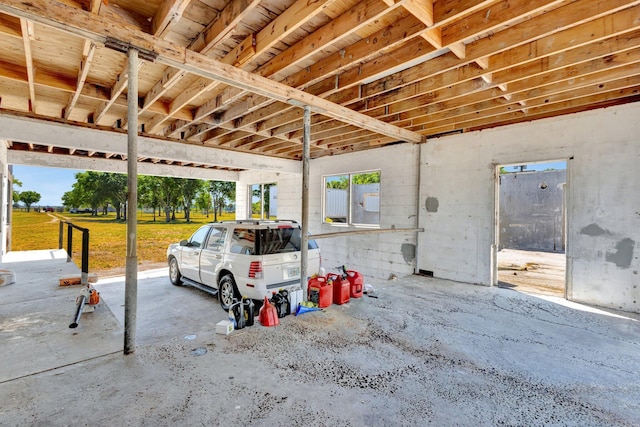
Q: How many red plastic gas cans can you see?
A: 3